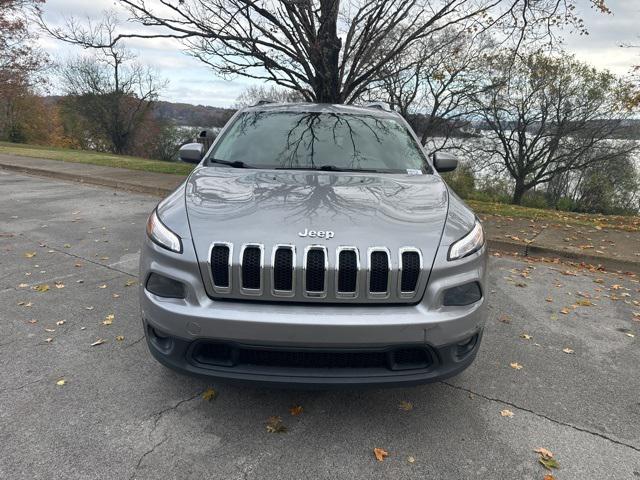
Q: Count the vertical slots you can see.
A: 7